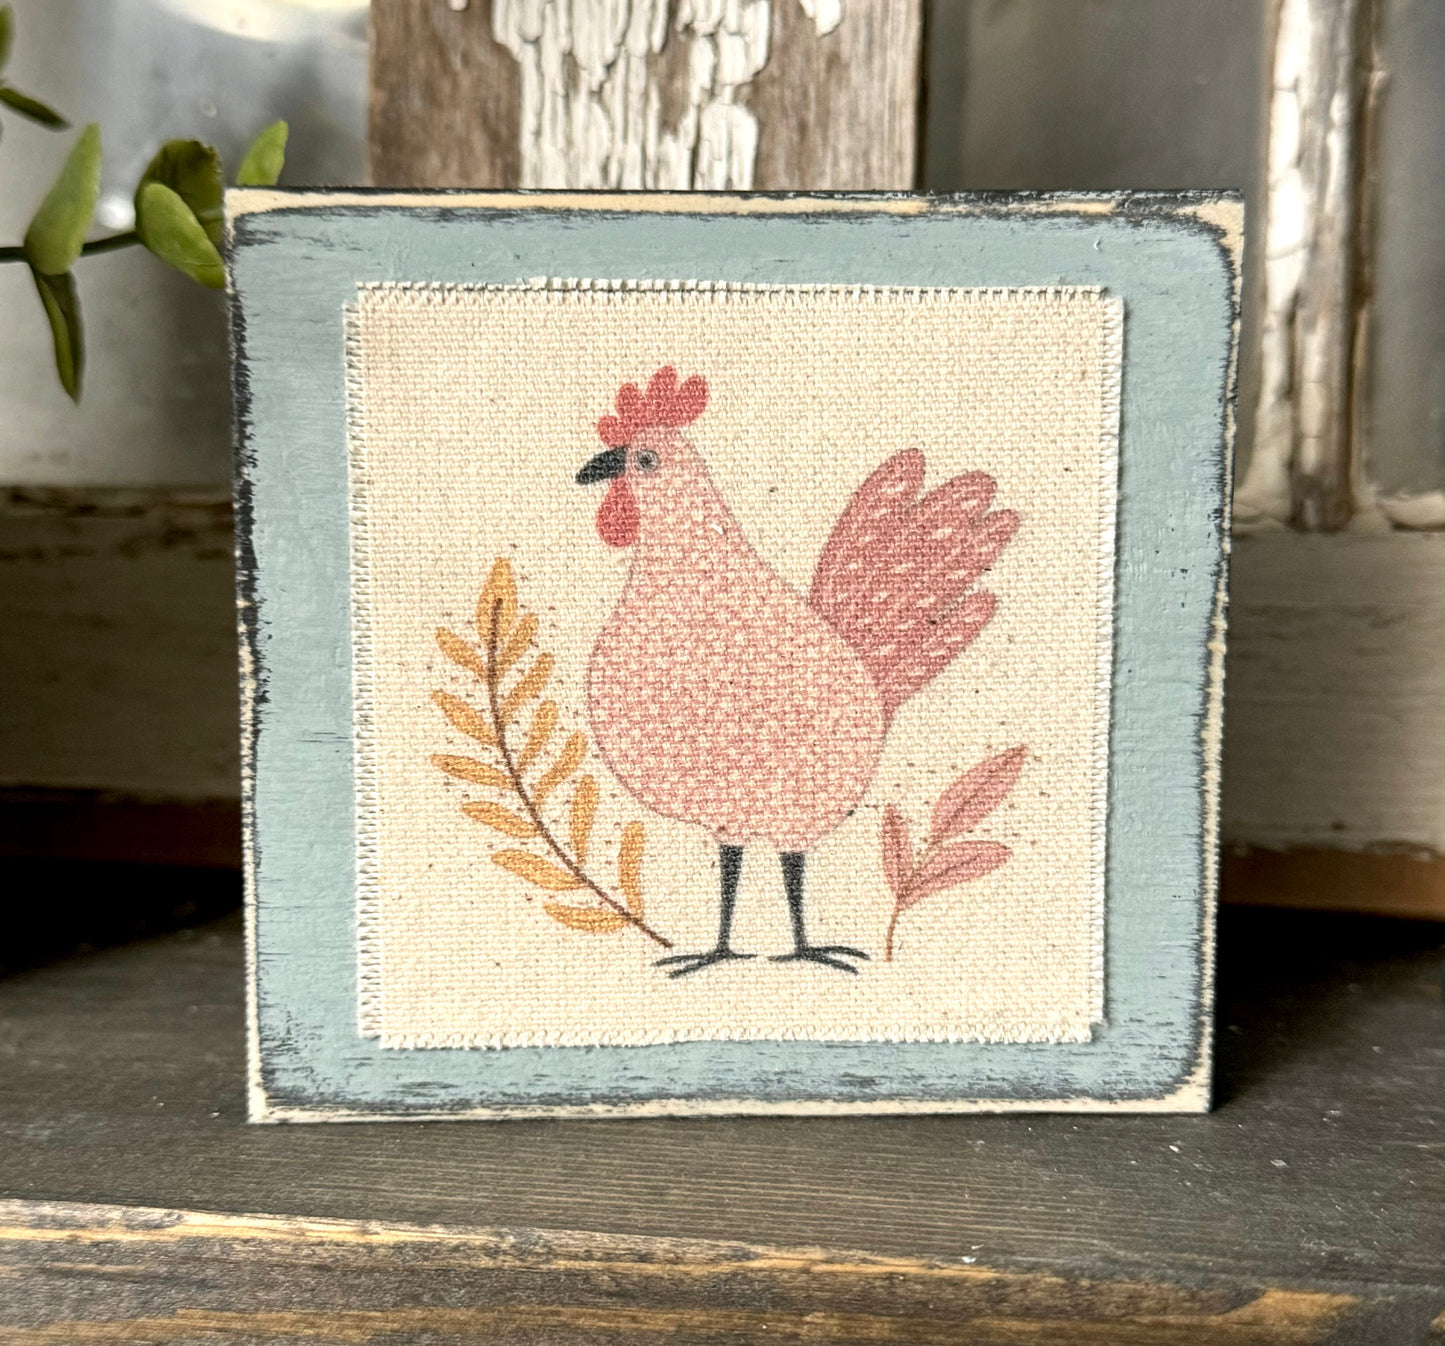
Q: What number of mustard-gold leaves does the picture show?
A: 13